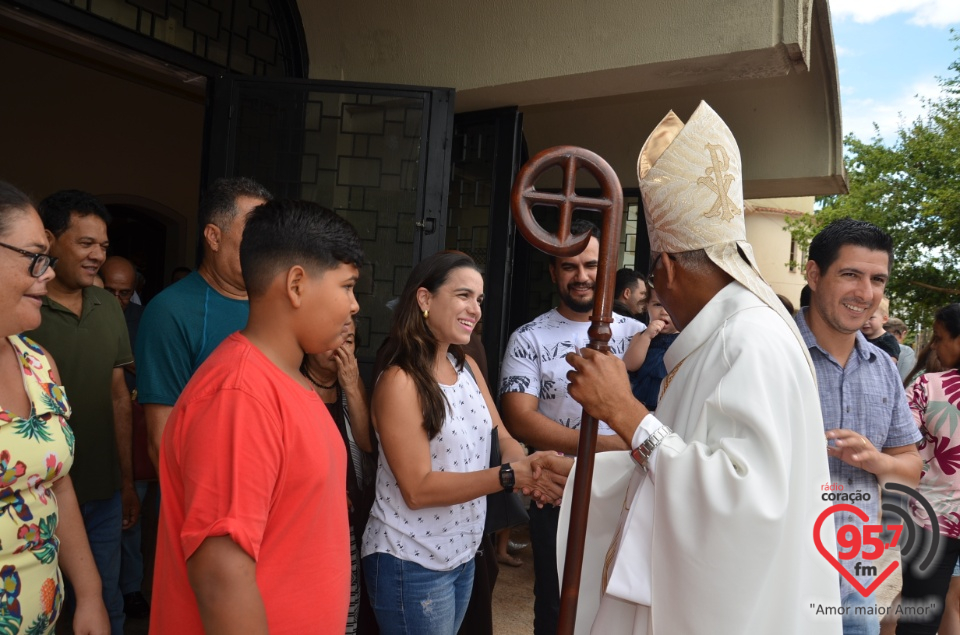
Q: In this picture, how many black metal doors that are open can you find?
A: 2